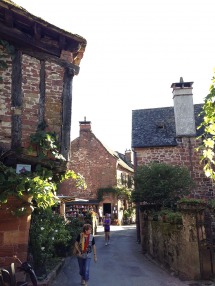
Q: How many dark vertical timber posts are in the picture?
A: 3